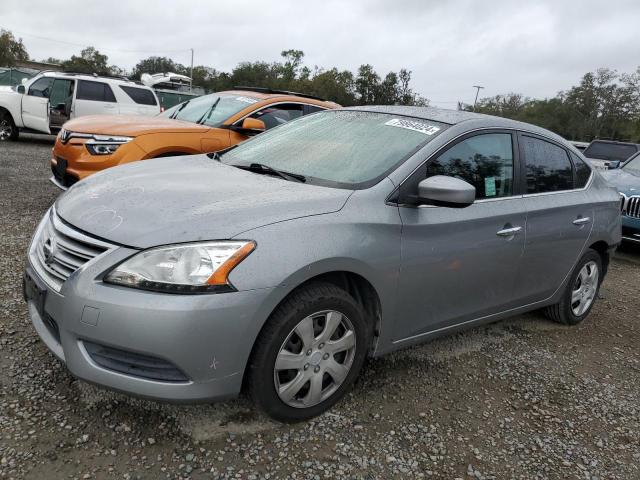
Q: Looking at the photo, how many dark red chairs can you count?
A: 0